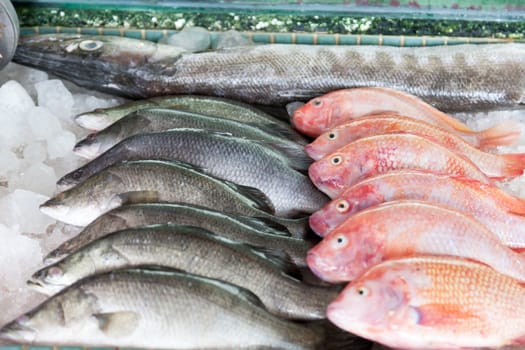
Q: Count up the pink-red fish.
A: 6